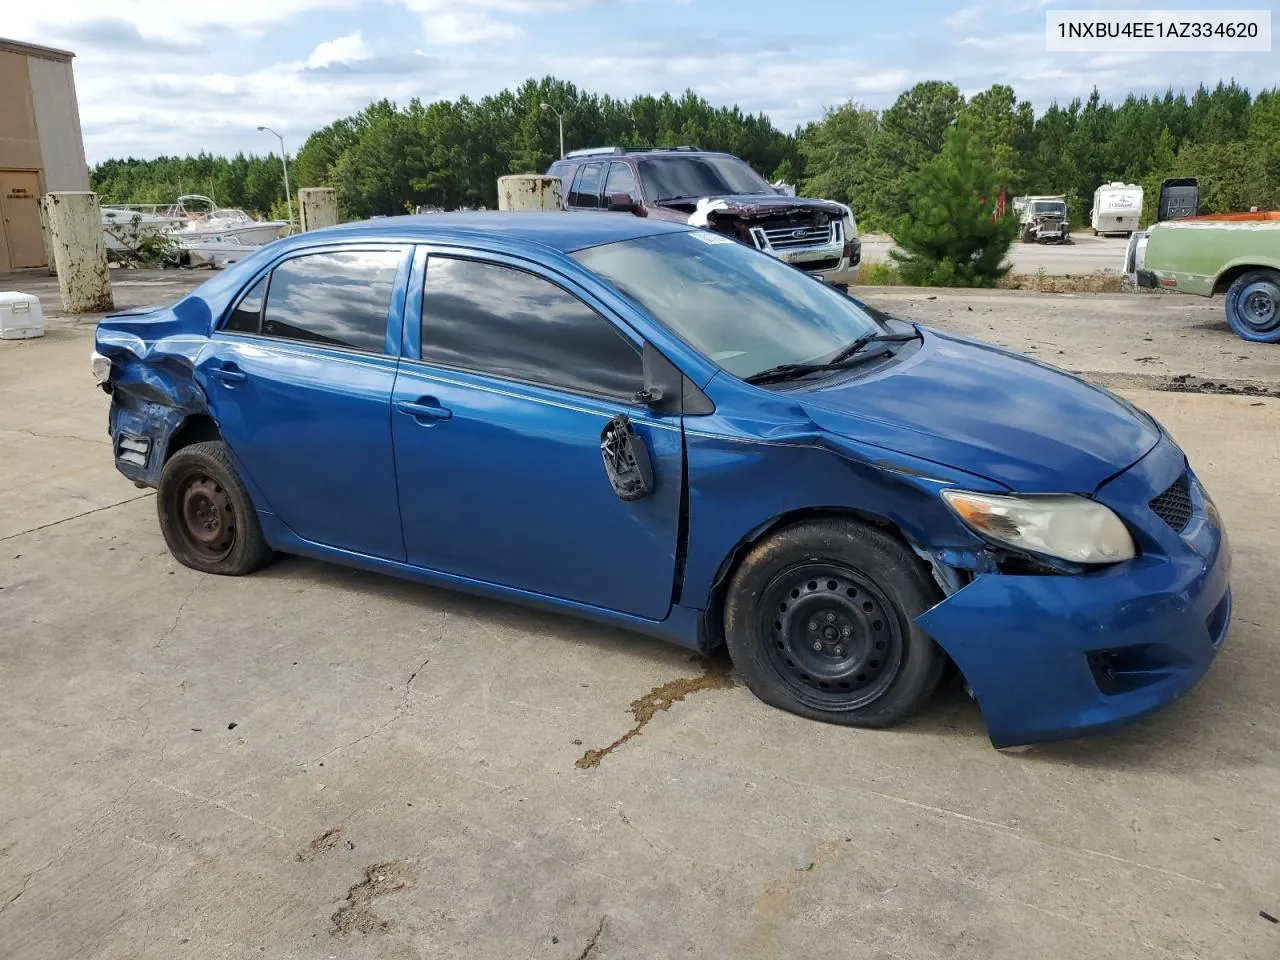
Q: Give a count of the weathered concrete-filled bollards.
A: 4